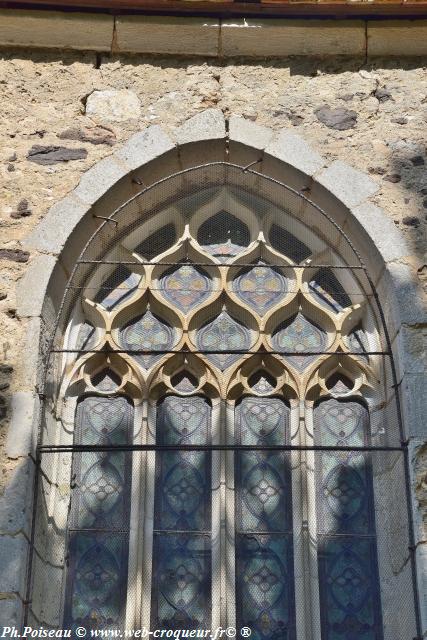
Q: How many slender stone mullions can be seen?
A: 3